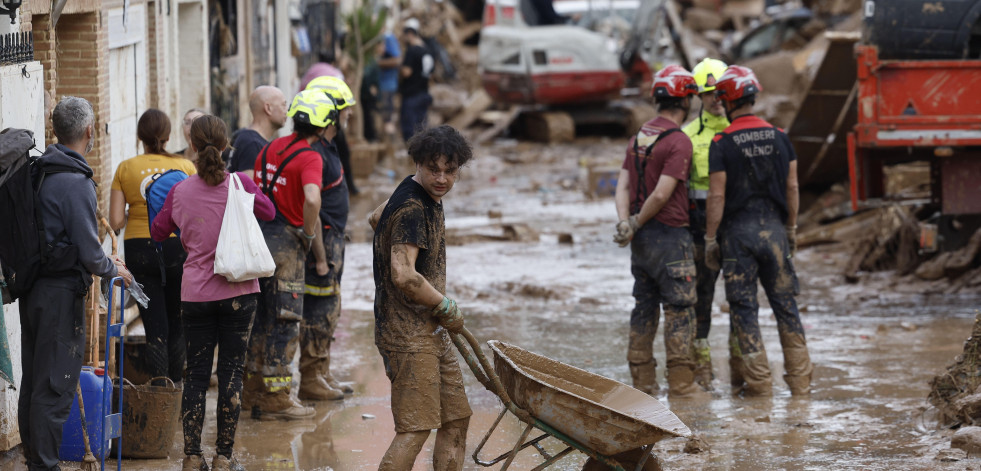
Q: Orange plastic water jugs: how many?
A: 0